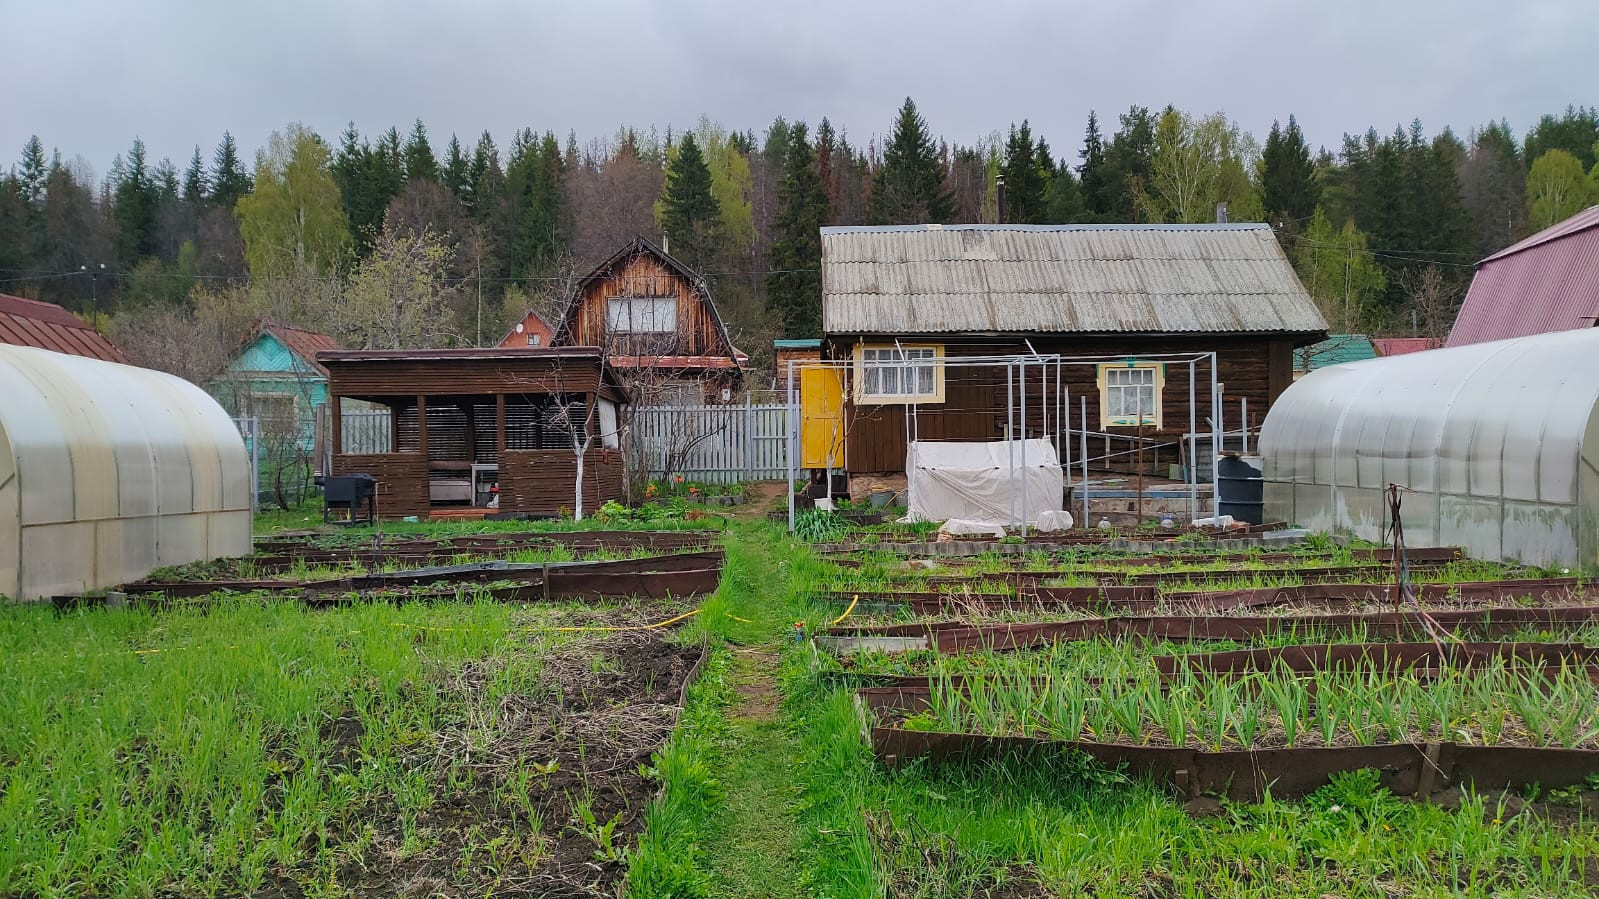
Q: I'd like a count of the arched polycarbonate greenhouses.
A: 2